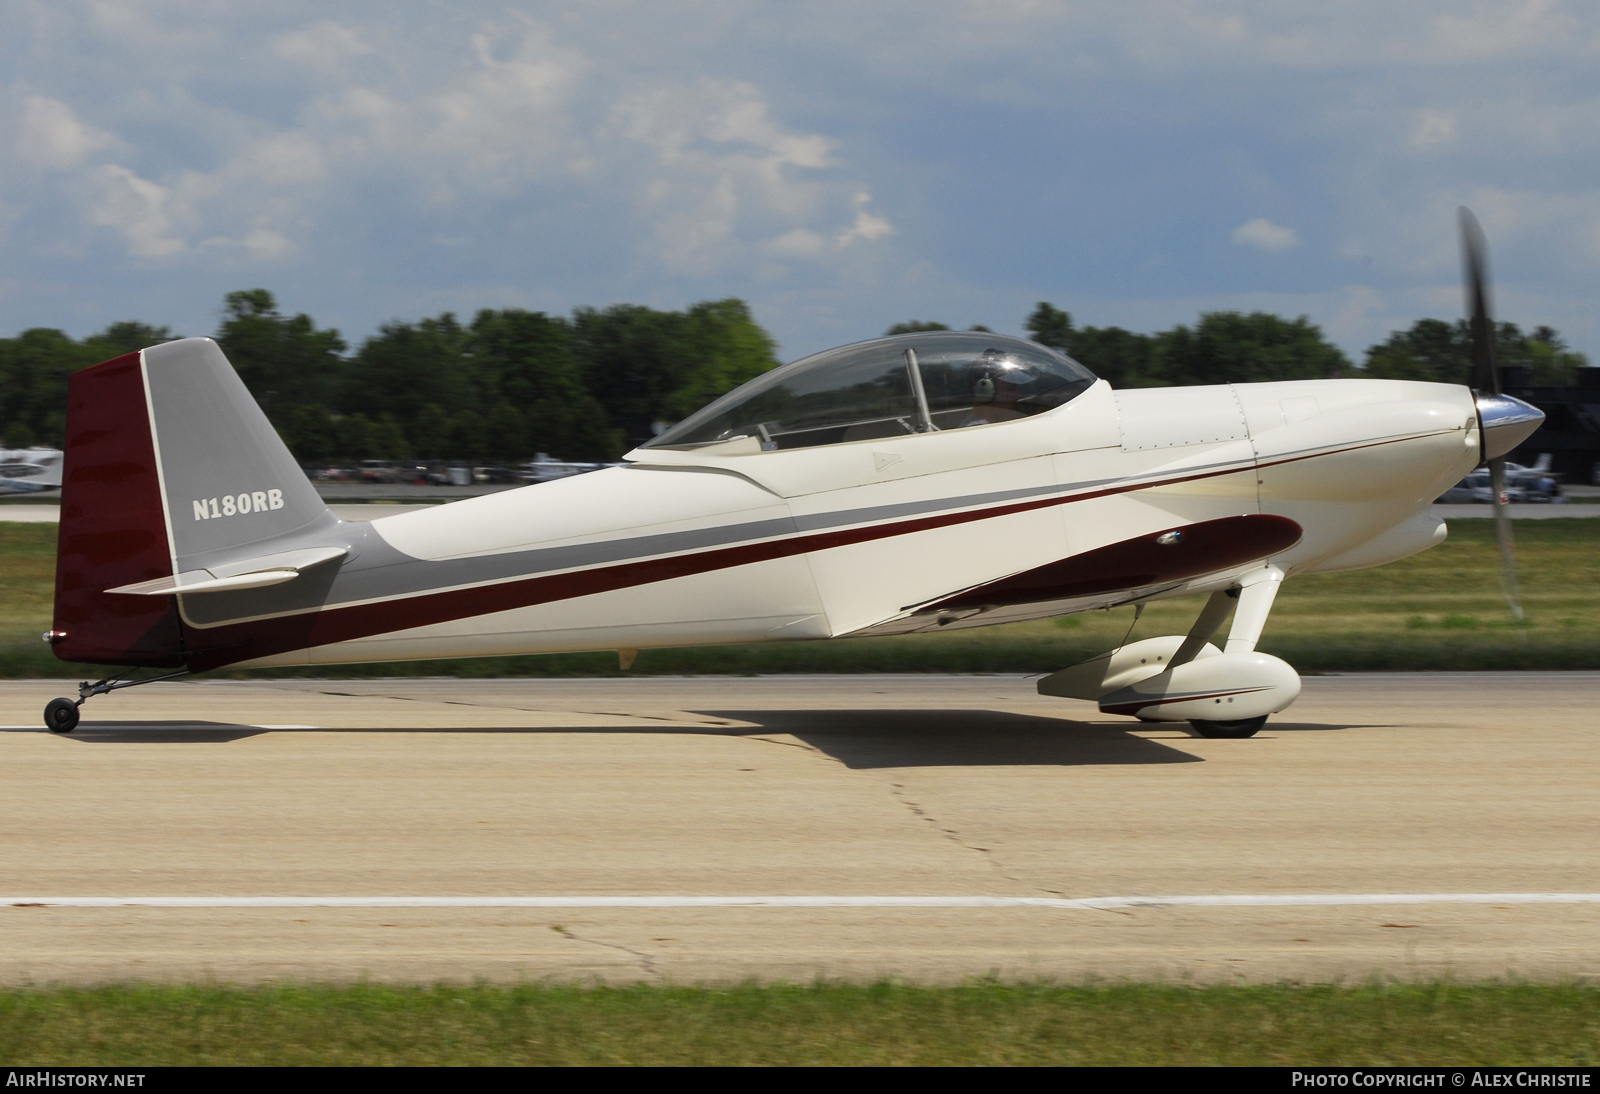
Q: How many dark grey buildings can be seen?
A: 1